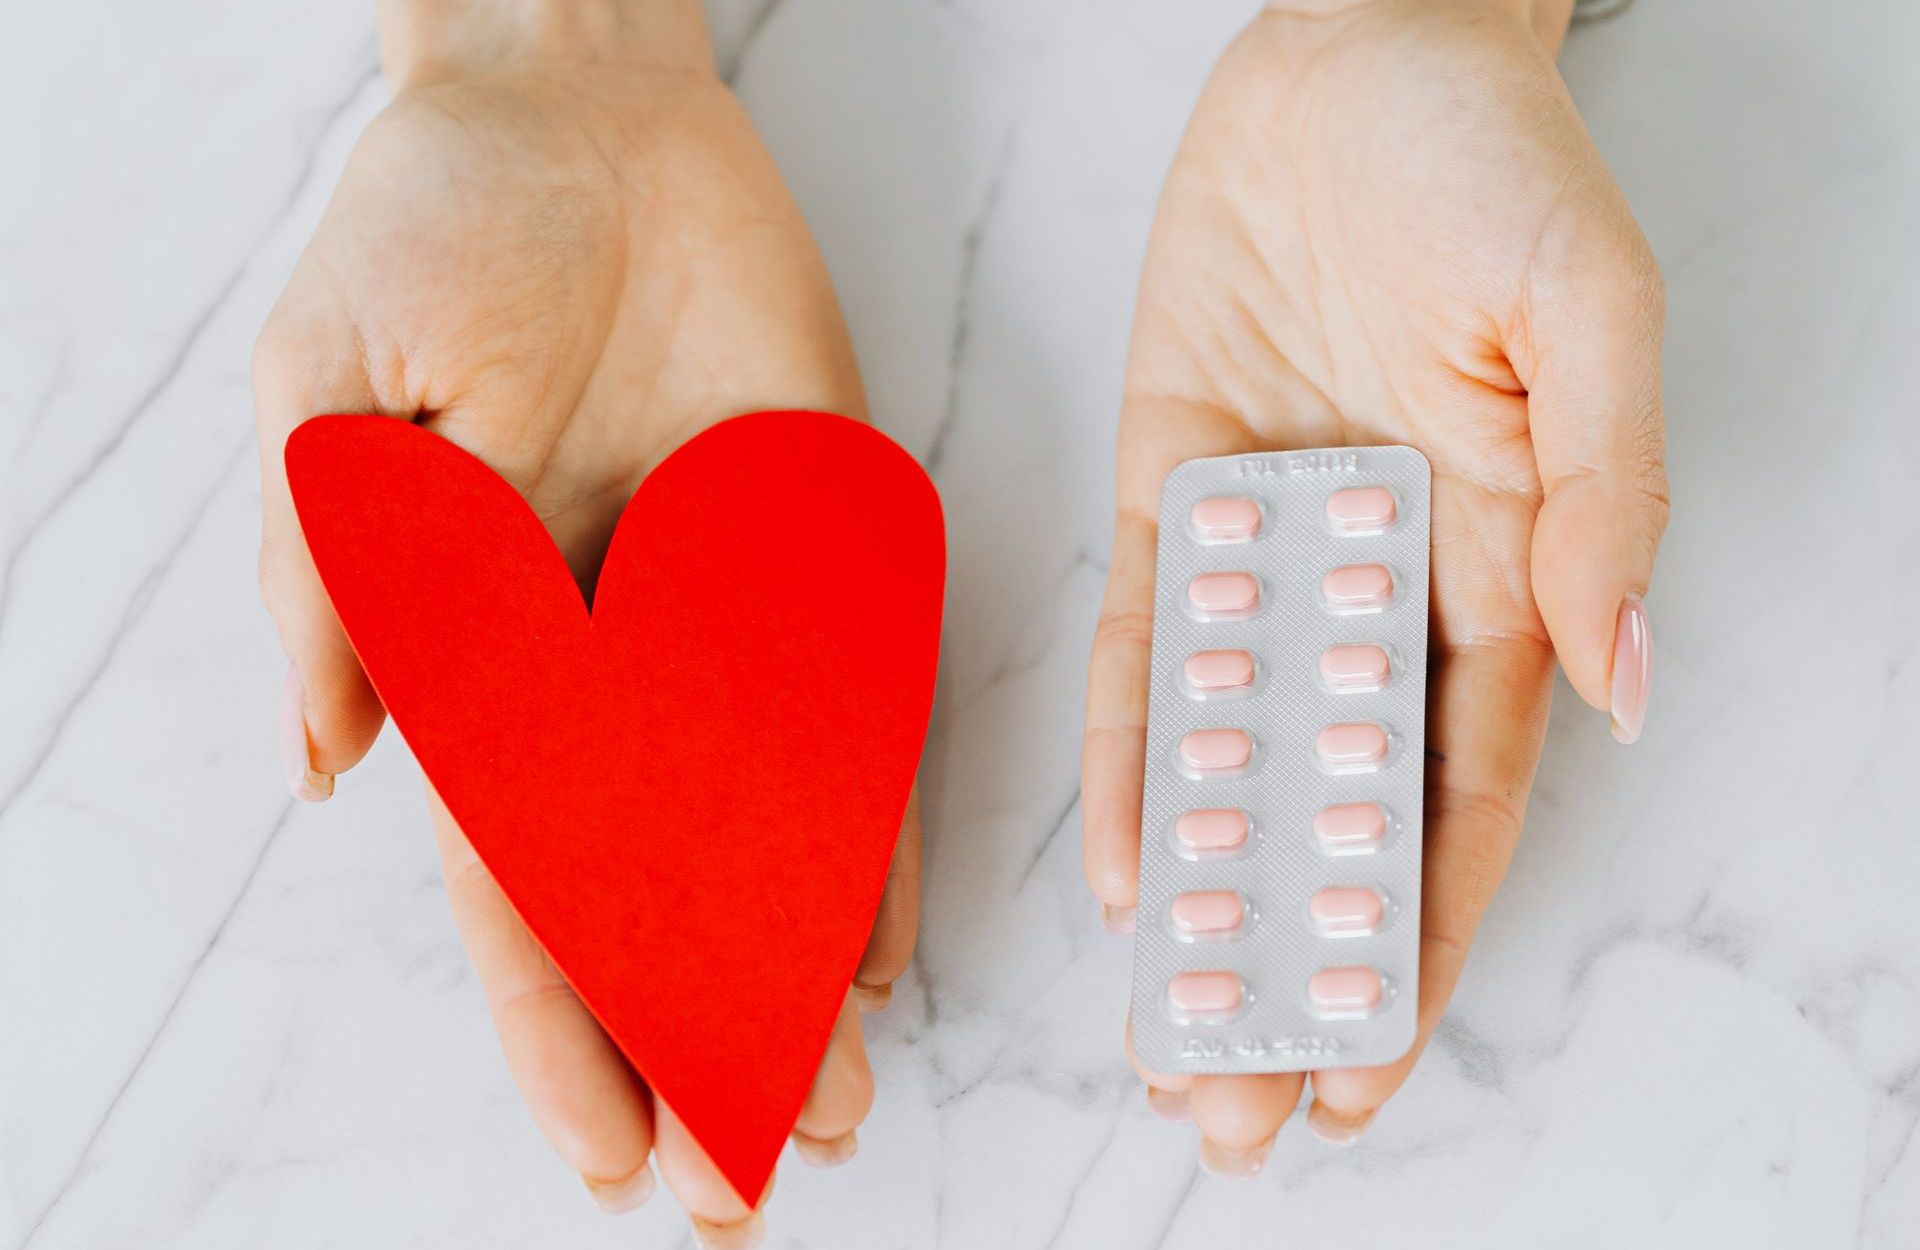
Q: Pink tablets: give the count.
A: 14